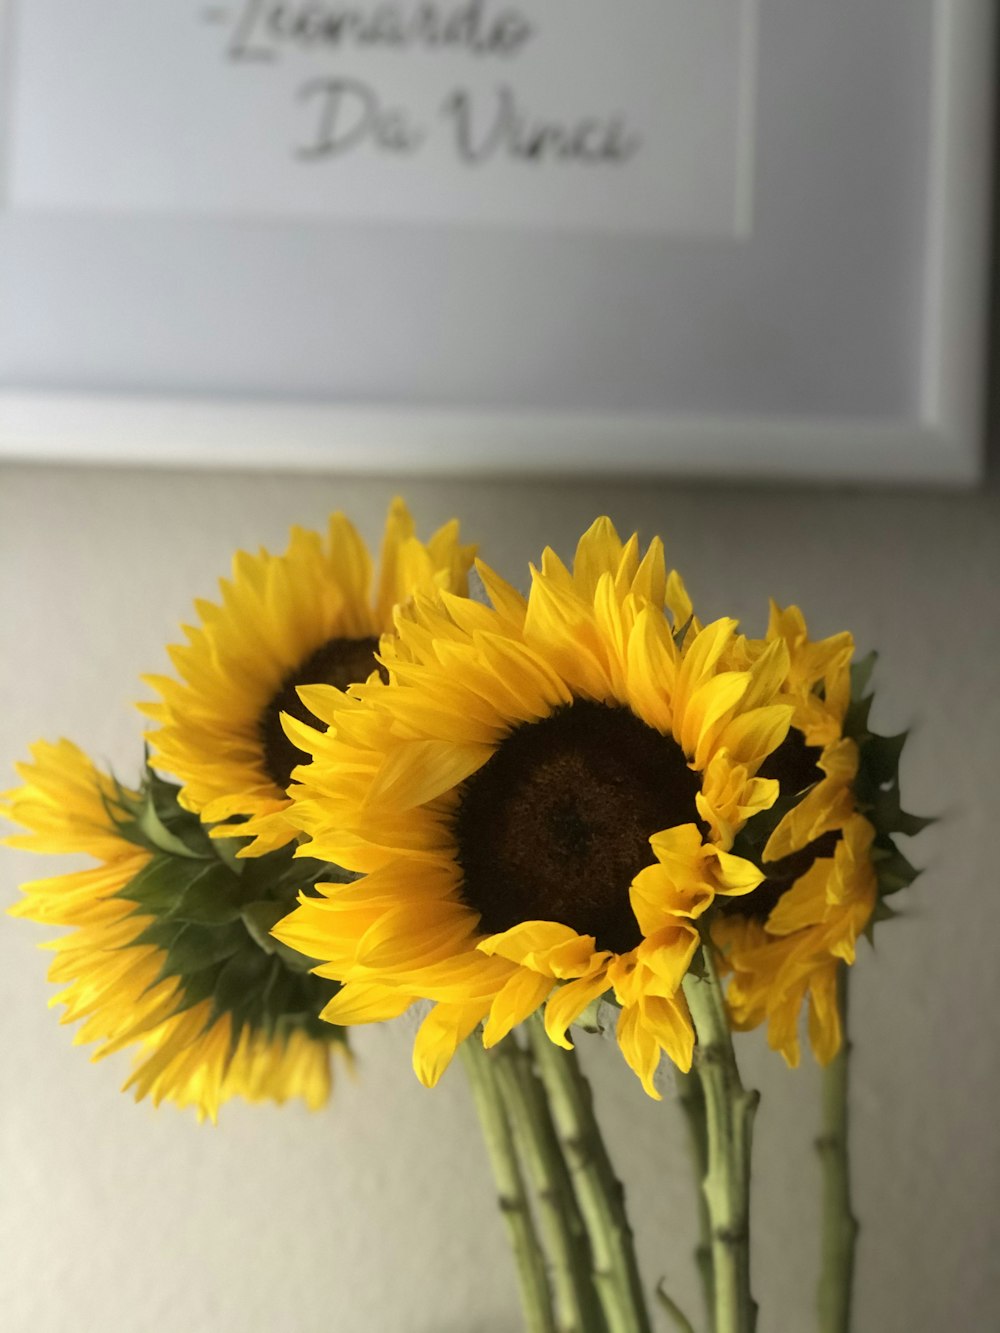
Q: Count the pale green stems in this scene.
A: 6